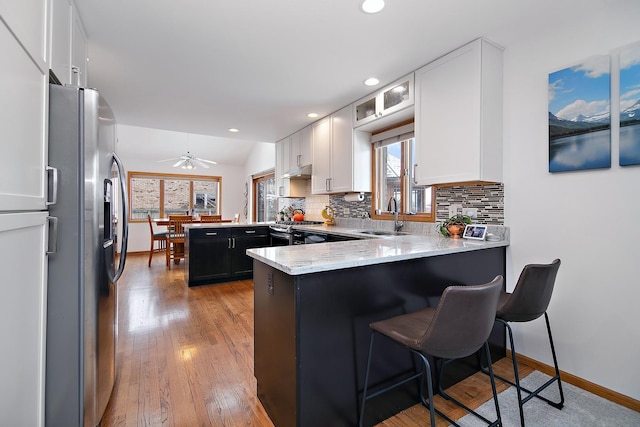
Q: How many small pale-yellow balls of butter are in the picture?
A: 0